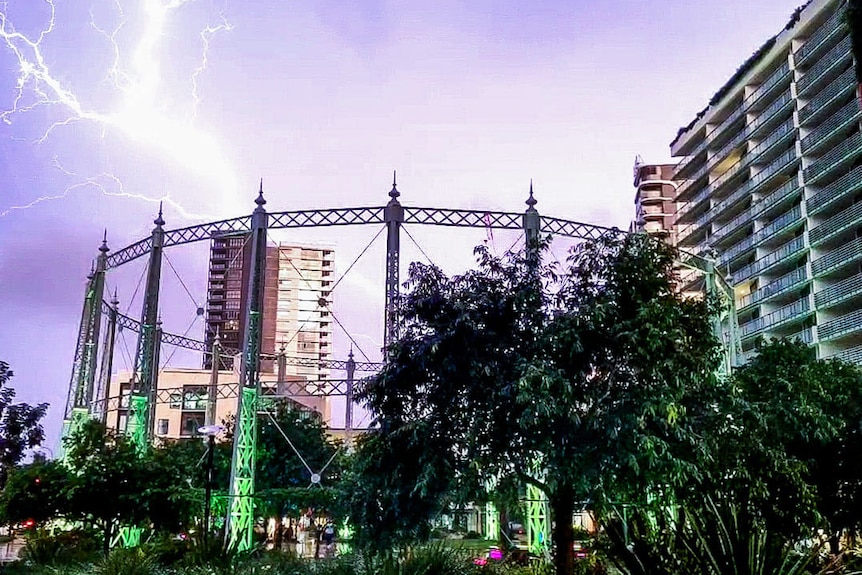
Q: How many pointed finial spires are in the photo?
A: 13